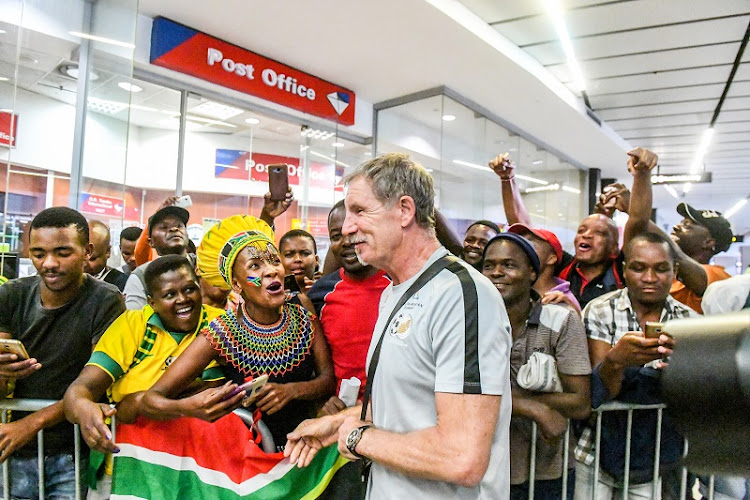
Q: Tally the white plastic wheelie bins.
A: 0